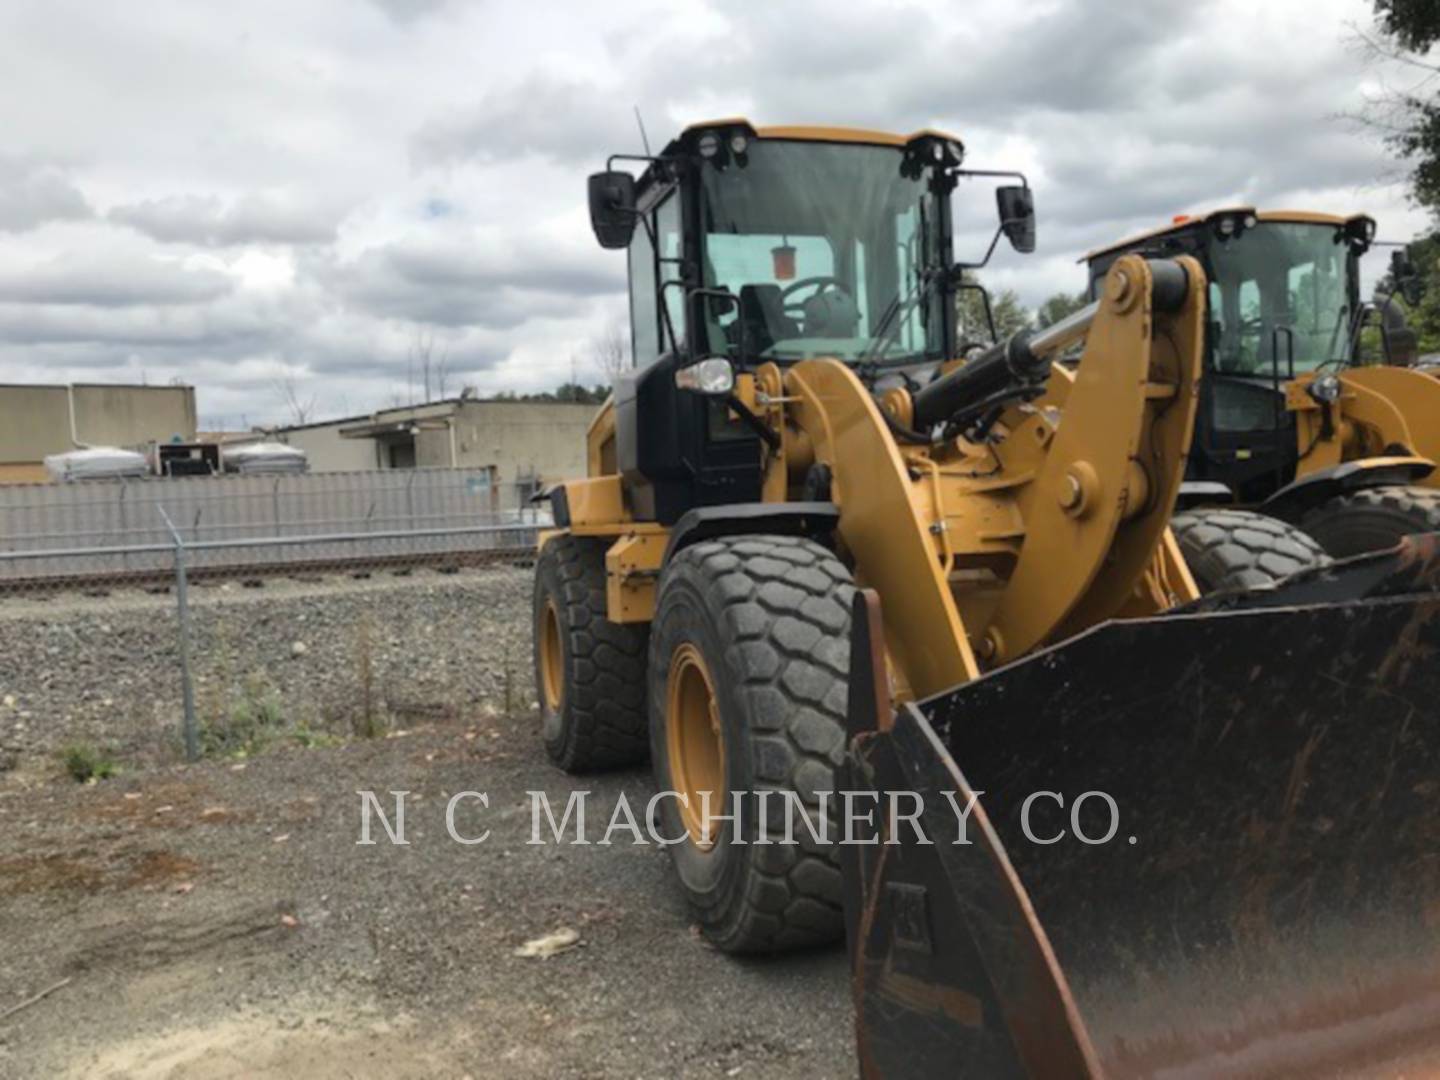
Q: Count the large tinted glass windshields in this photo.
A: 2